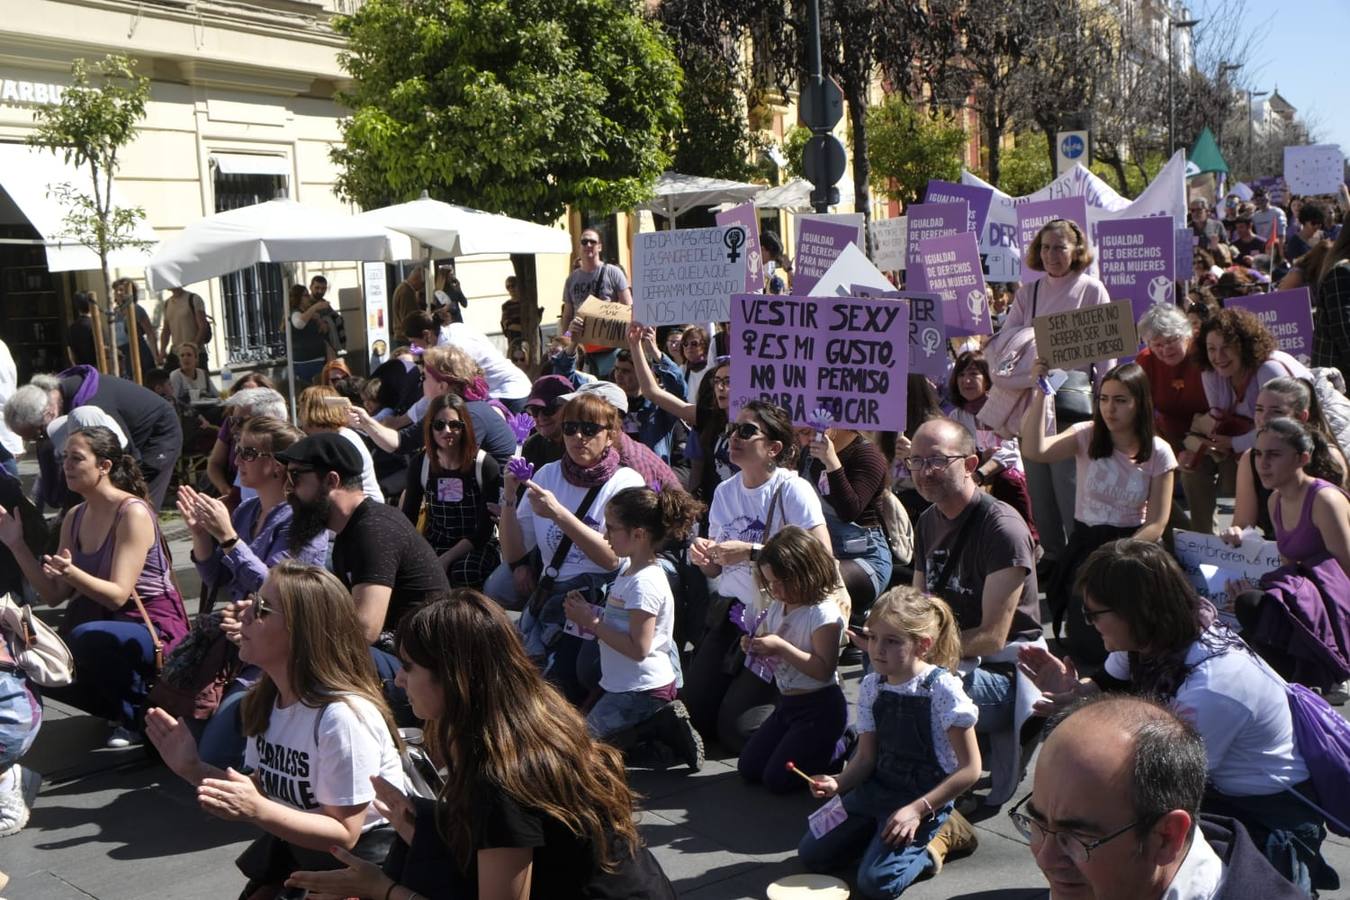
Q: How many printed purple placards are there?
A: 8